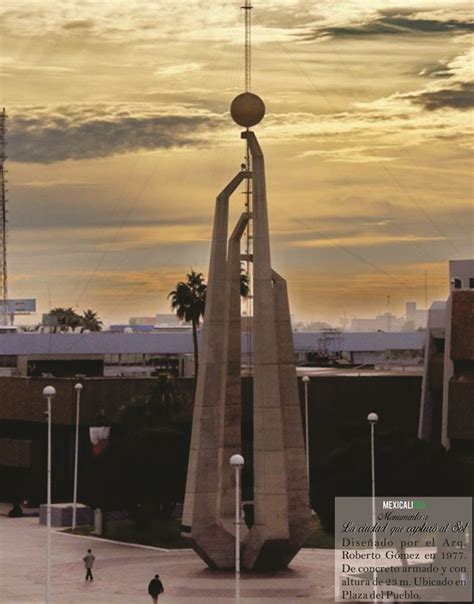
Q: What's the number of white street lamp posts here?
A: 5